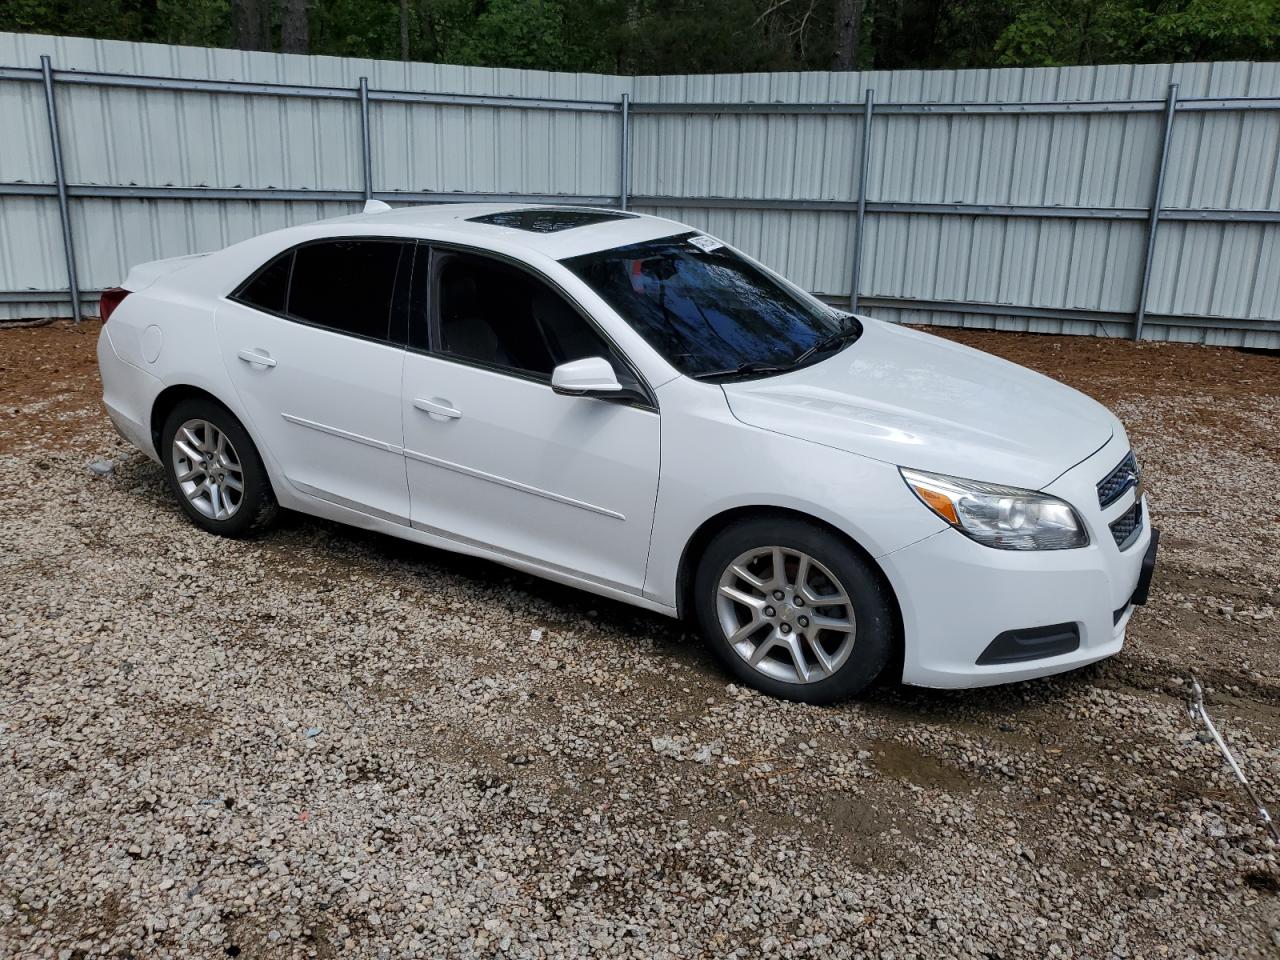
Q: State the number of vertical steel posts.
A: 5